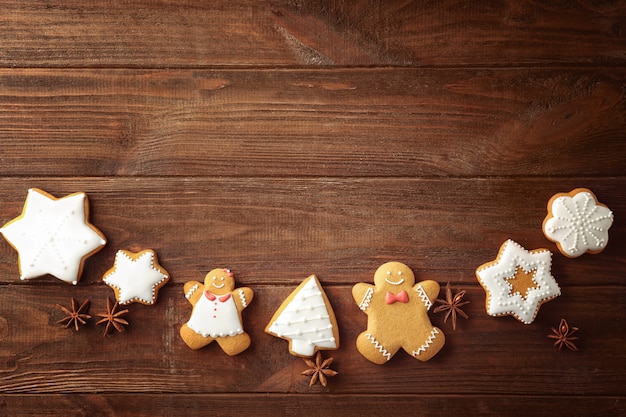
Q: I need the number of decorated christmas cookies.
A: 7